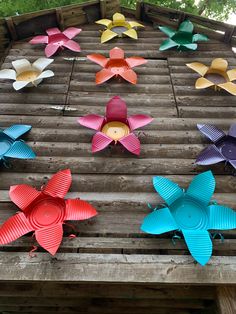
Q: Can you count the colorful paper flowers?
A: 11